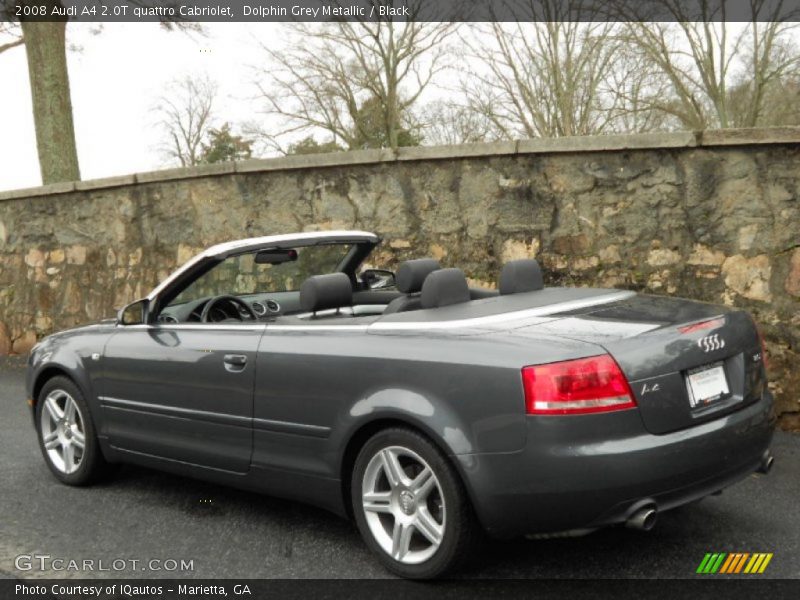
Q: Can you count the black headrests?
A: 4